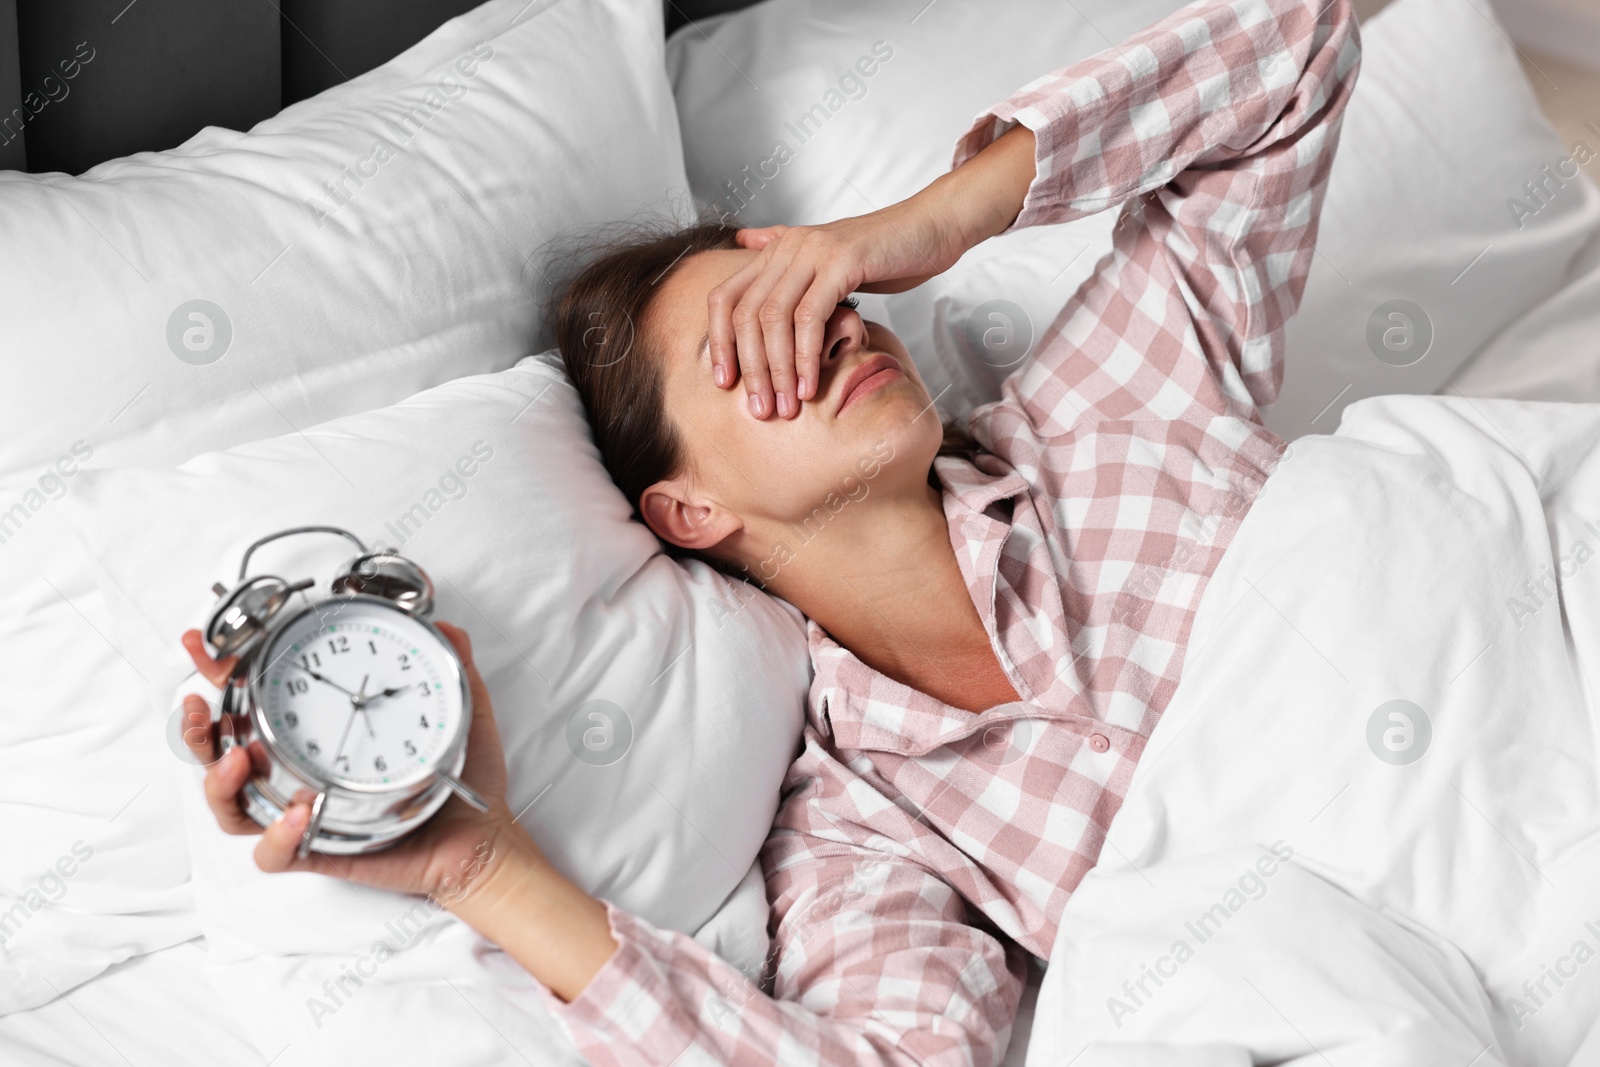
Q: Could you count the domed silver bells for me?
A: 2